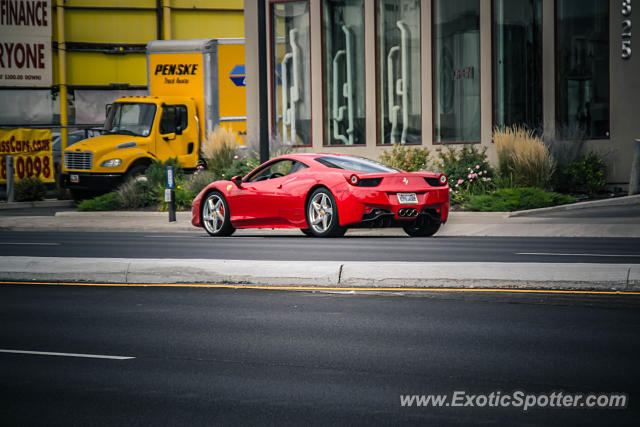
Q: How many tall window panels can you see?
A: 6